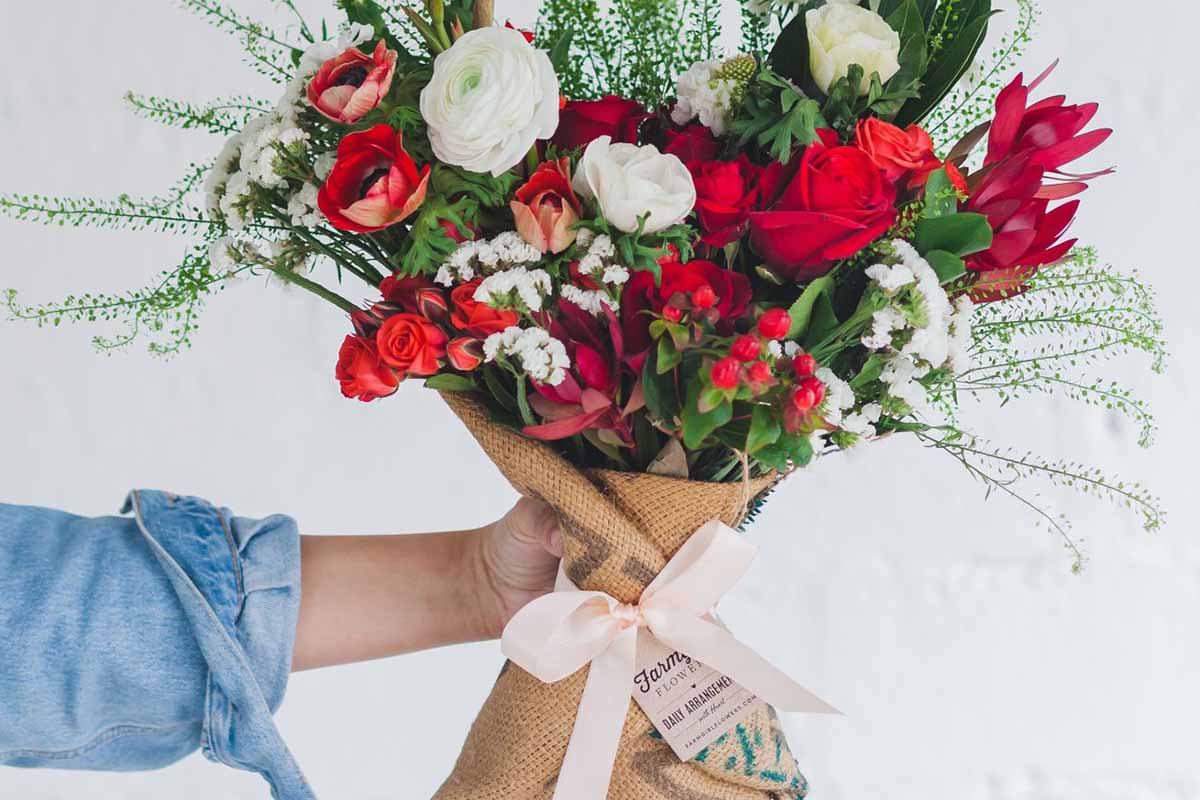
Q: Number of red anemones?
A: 3